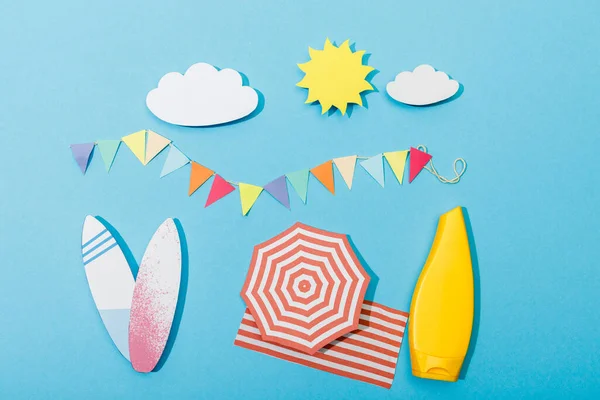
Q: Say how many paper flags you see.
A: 15